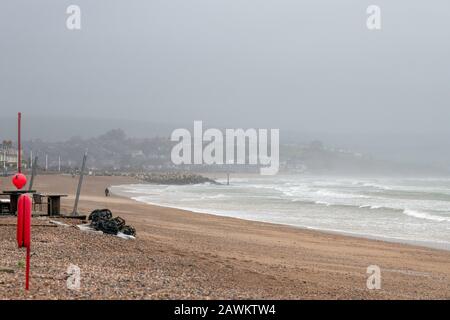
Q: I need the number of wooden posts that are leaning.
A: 2